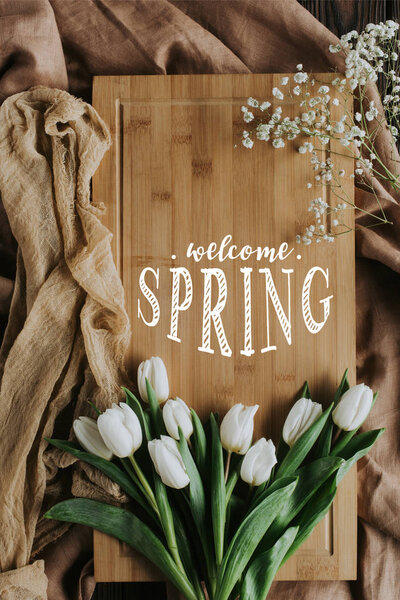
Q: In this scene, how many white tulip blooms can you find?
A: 9